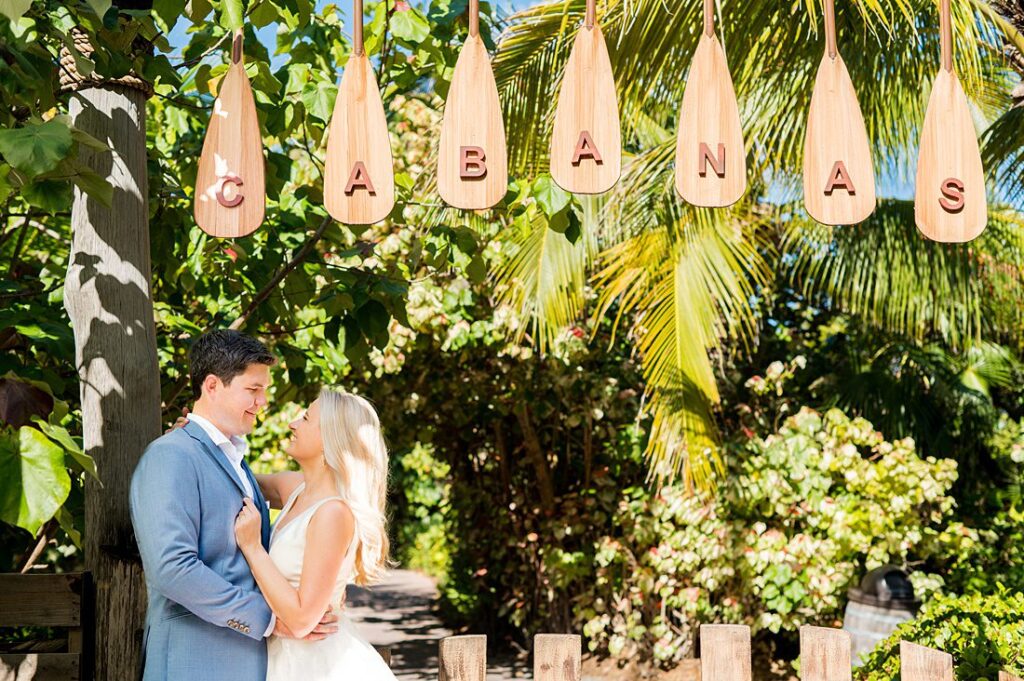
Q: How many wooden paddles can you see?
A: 7